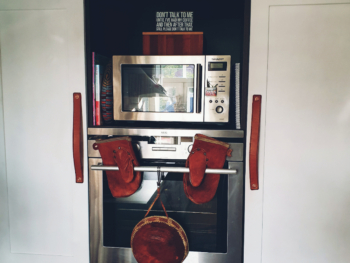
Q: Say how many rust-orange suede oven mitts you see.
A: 2